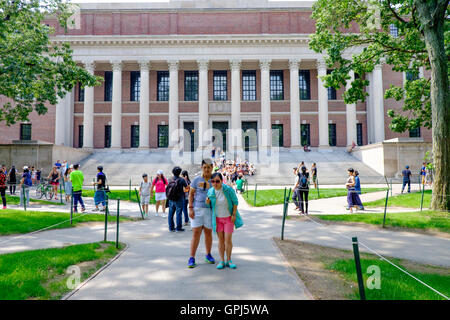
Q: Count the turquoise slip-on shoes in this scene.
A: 2